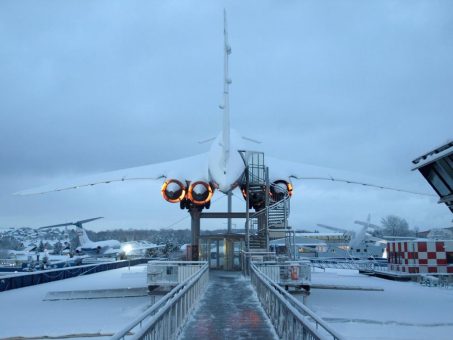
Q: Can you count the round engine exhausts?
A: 4